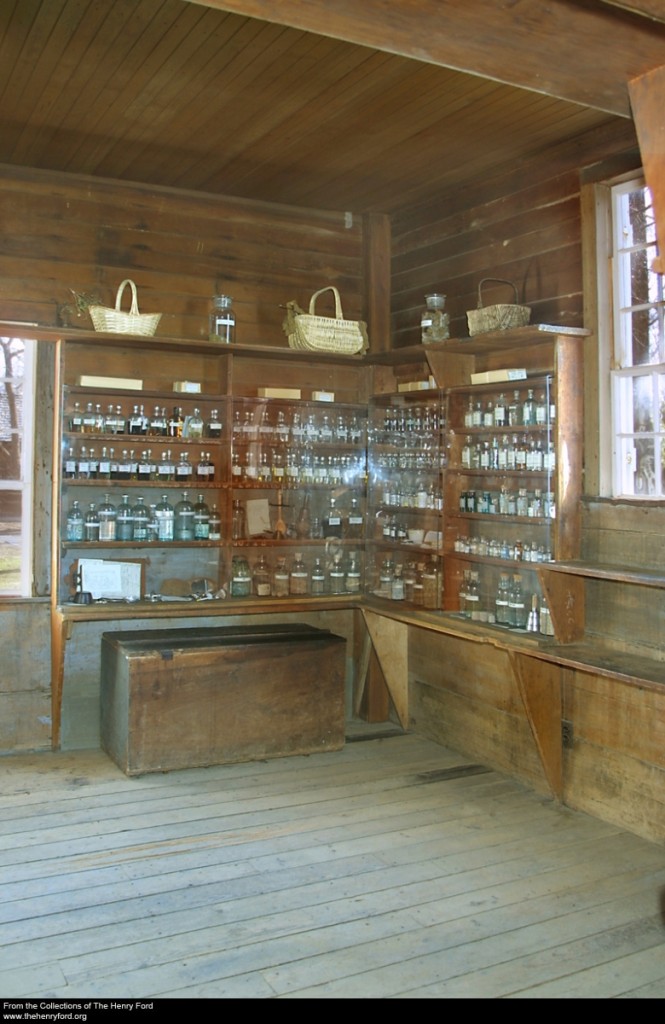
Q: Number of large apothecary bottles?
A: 2